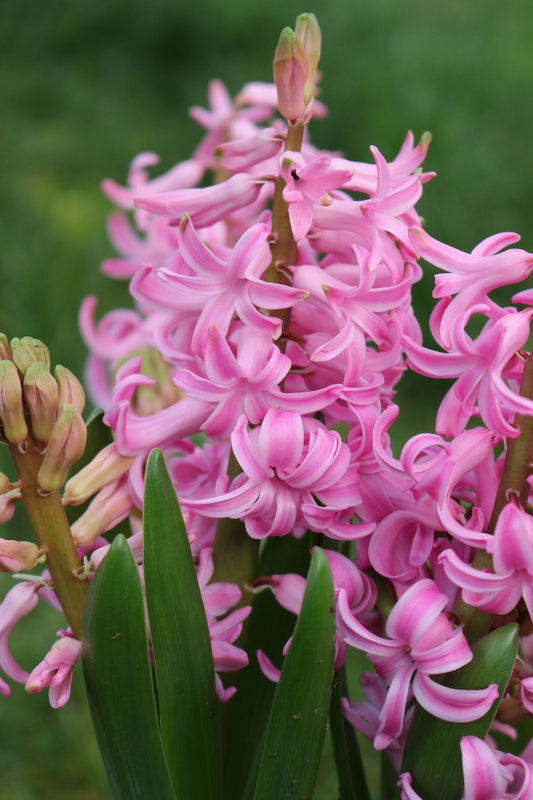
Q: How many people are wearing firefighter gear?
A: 0